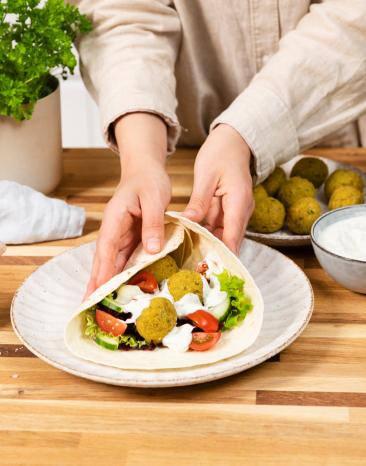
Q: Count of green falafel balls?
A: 11